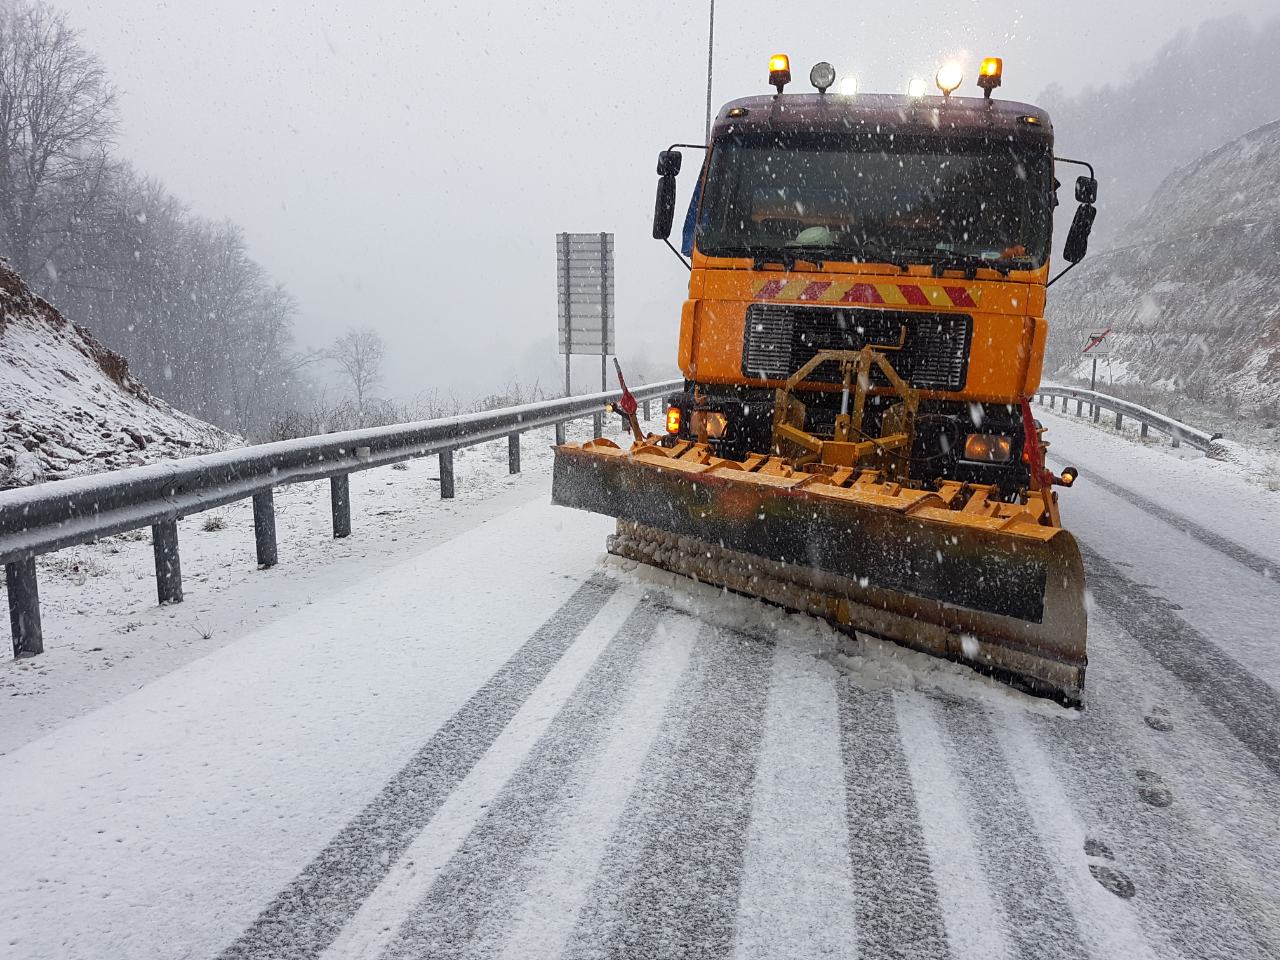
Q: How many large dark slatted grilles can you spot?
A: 1